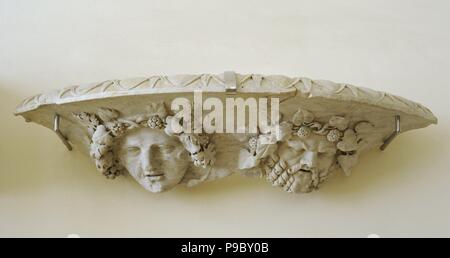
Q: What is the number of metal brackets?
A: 3